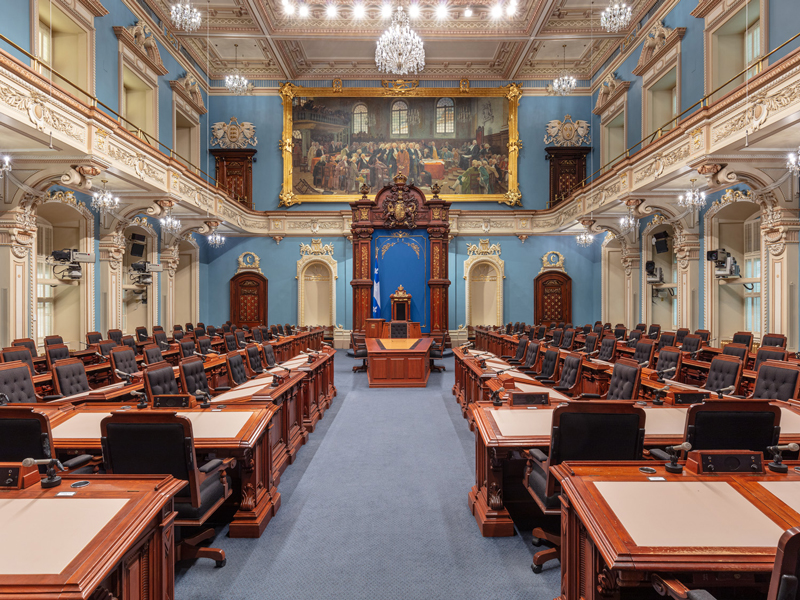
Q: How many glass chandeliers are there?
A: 13